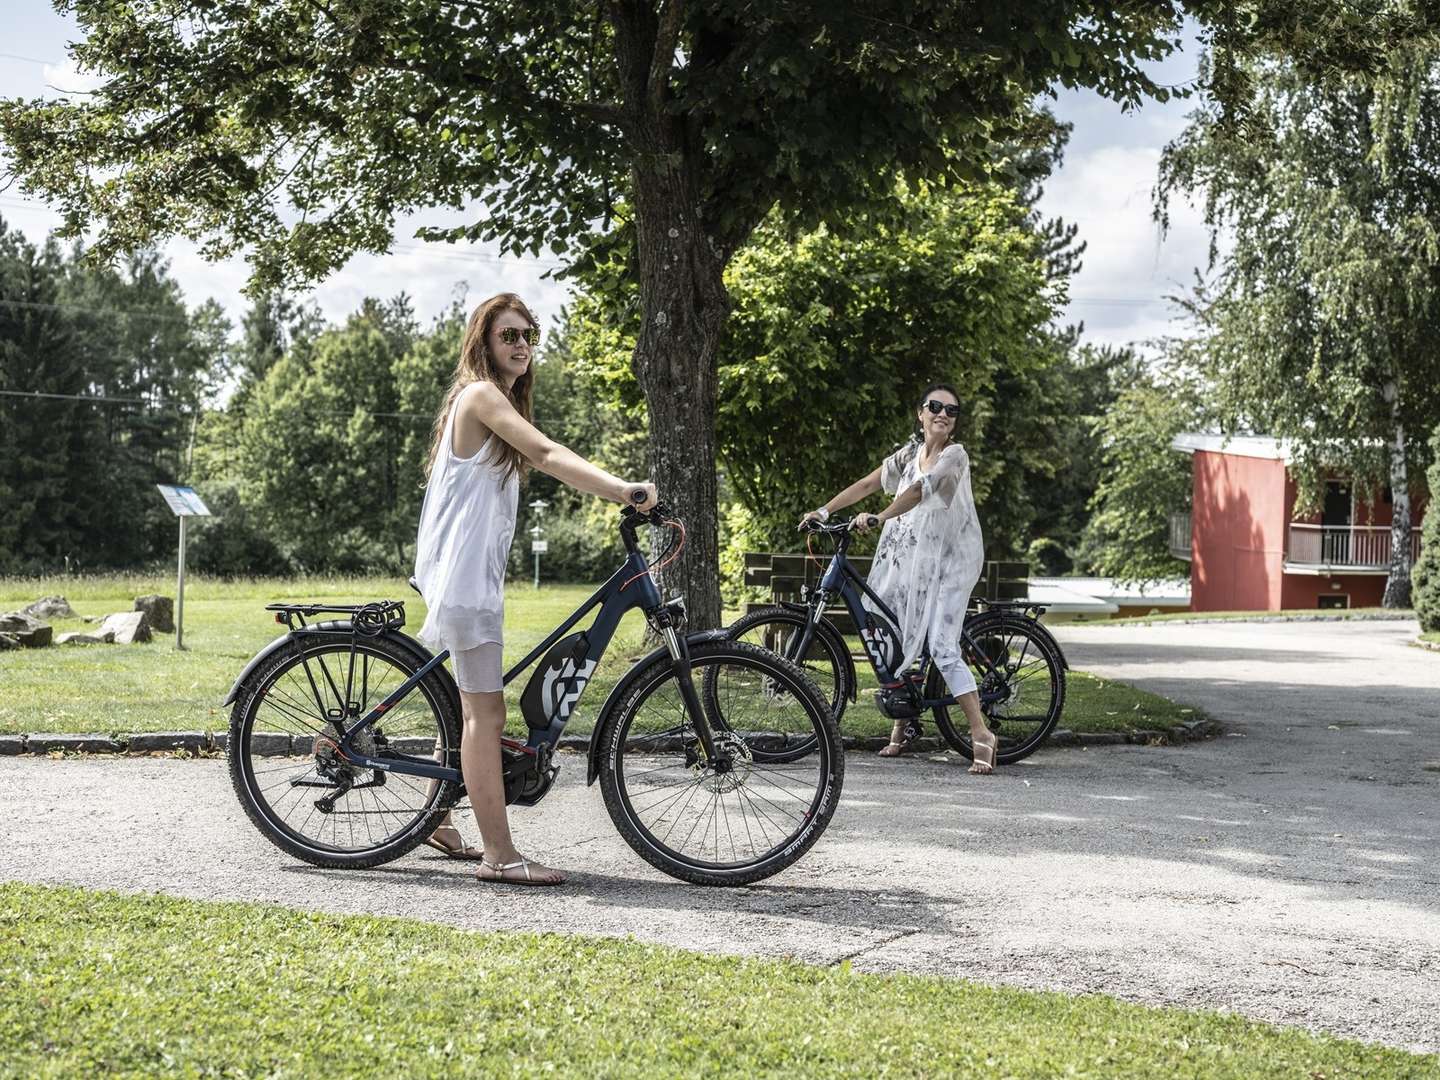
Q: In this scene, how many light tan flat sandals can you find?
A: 4